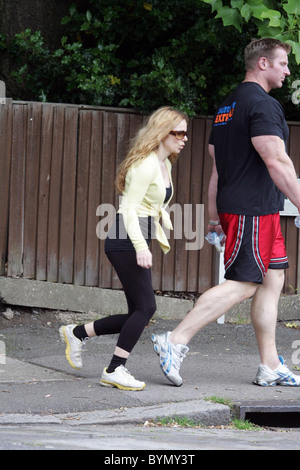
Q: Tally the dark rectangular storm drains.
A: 1